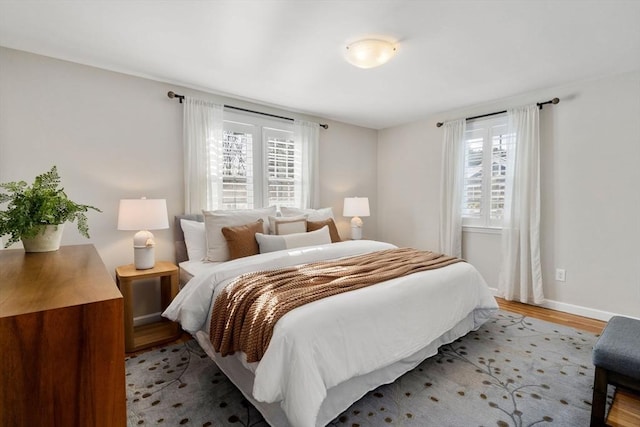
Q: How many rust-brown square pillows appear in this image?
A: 2